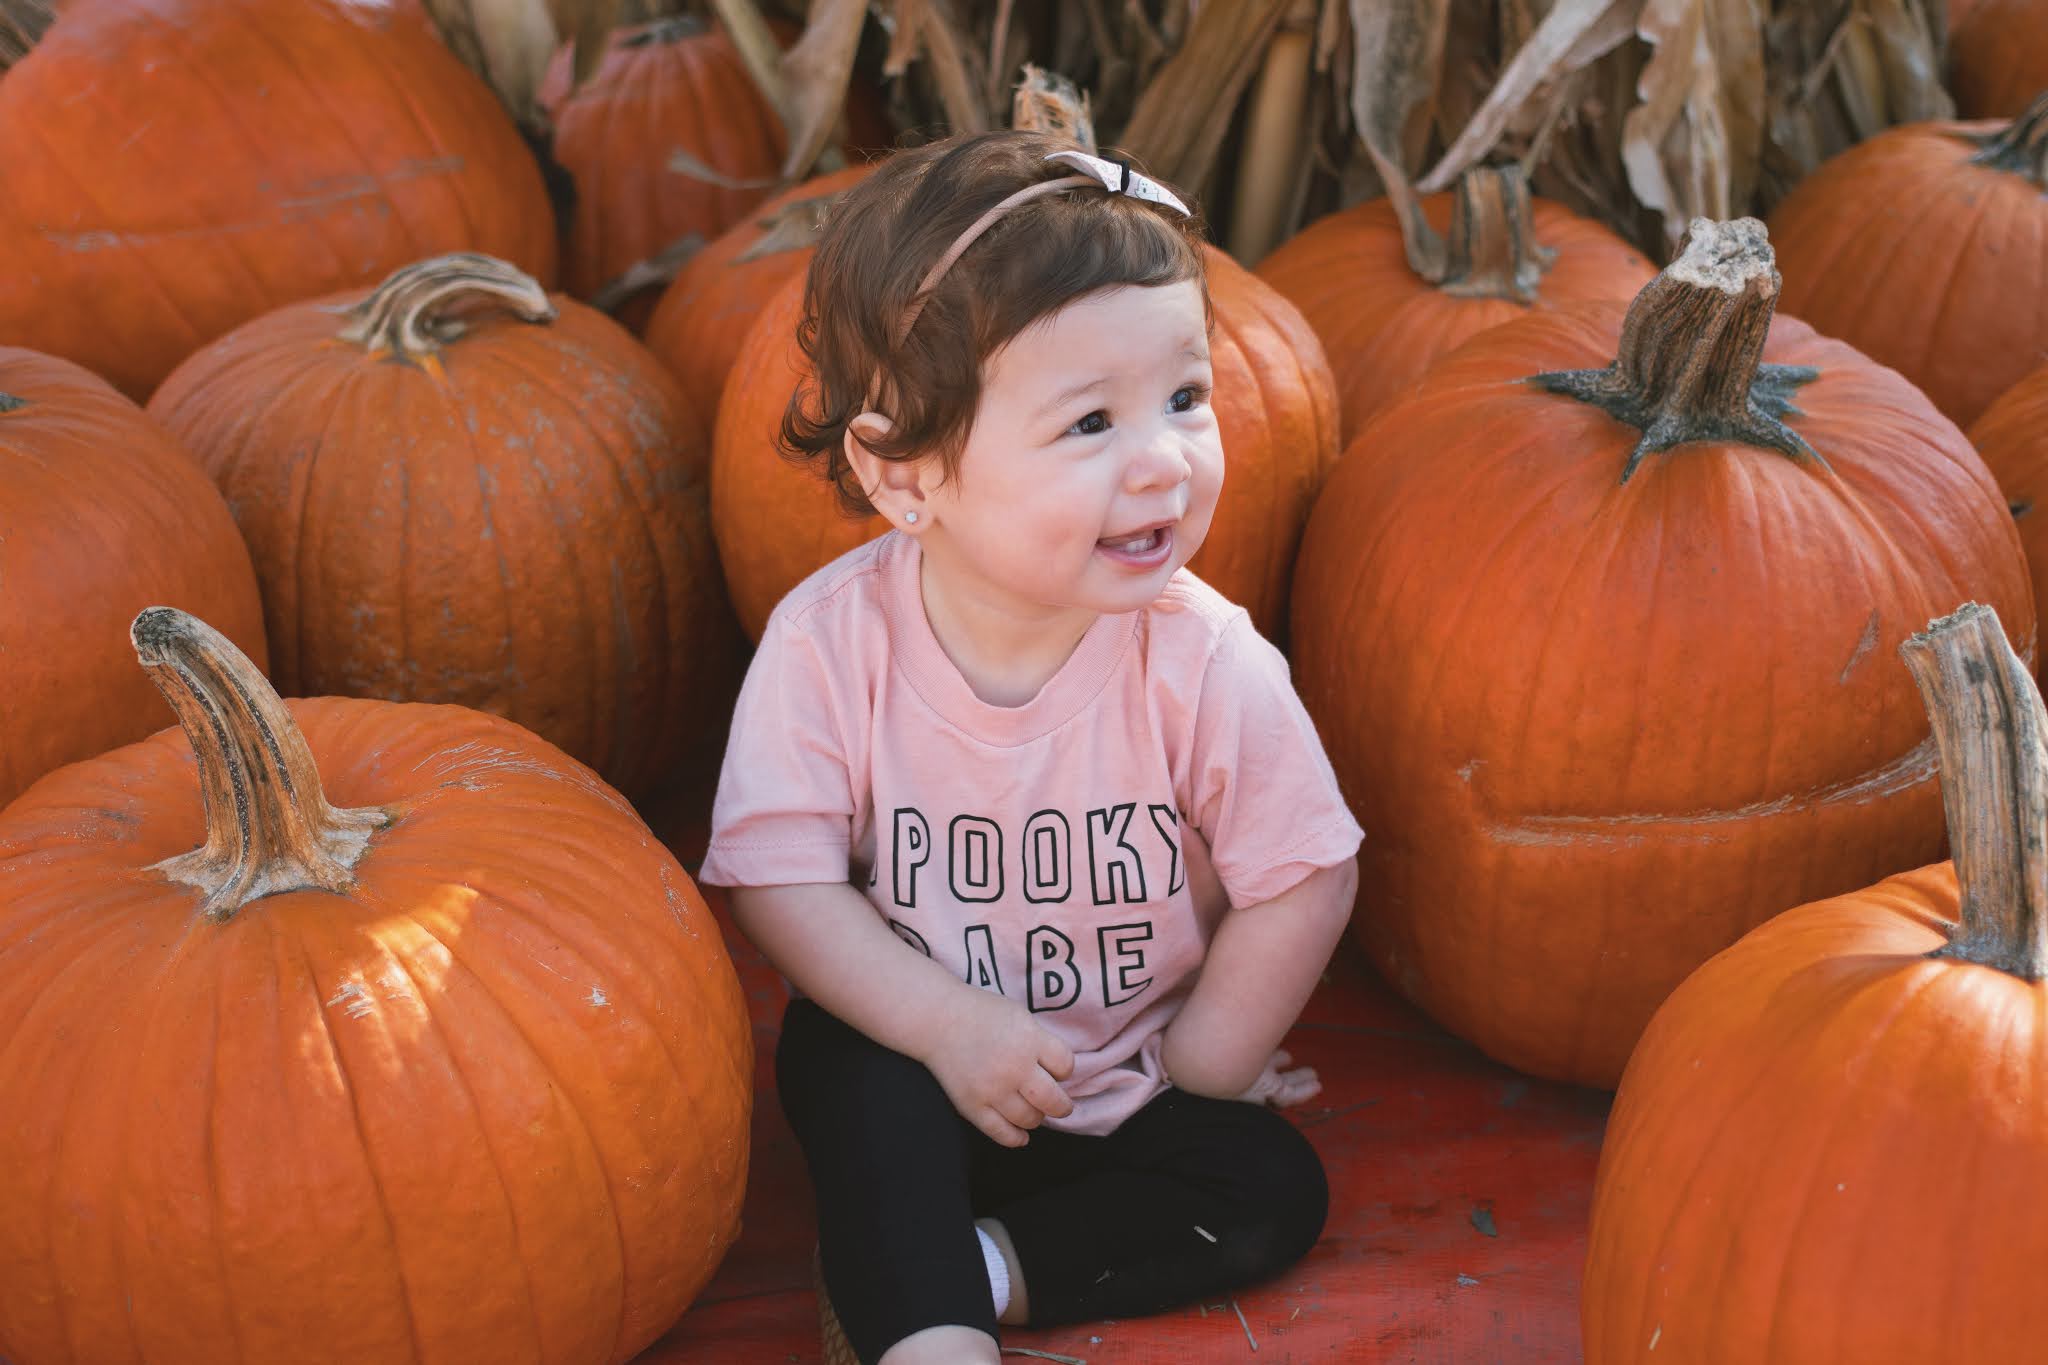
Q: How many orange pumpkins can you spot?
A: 13